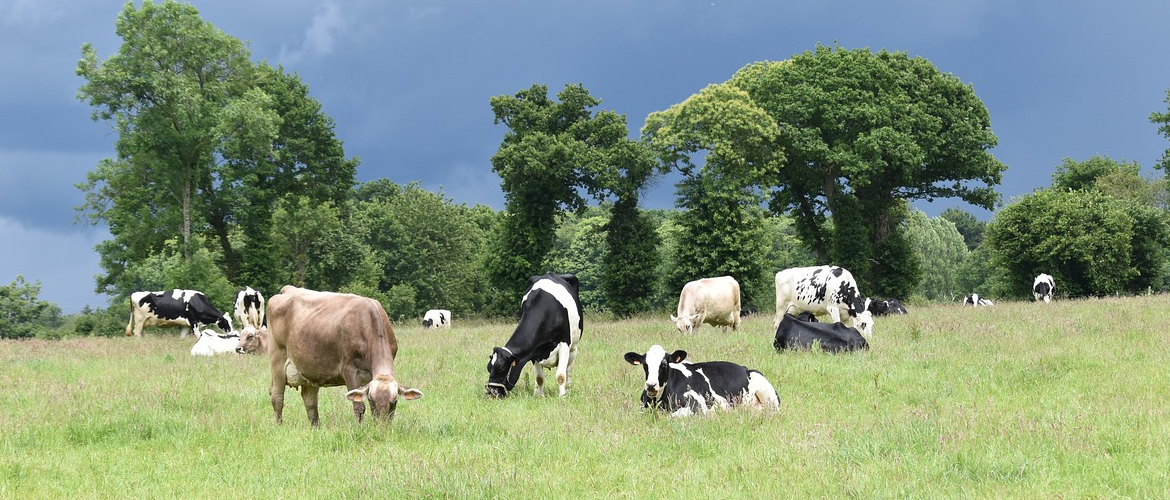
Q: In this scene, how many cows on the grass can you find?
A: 14